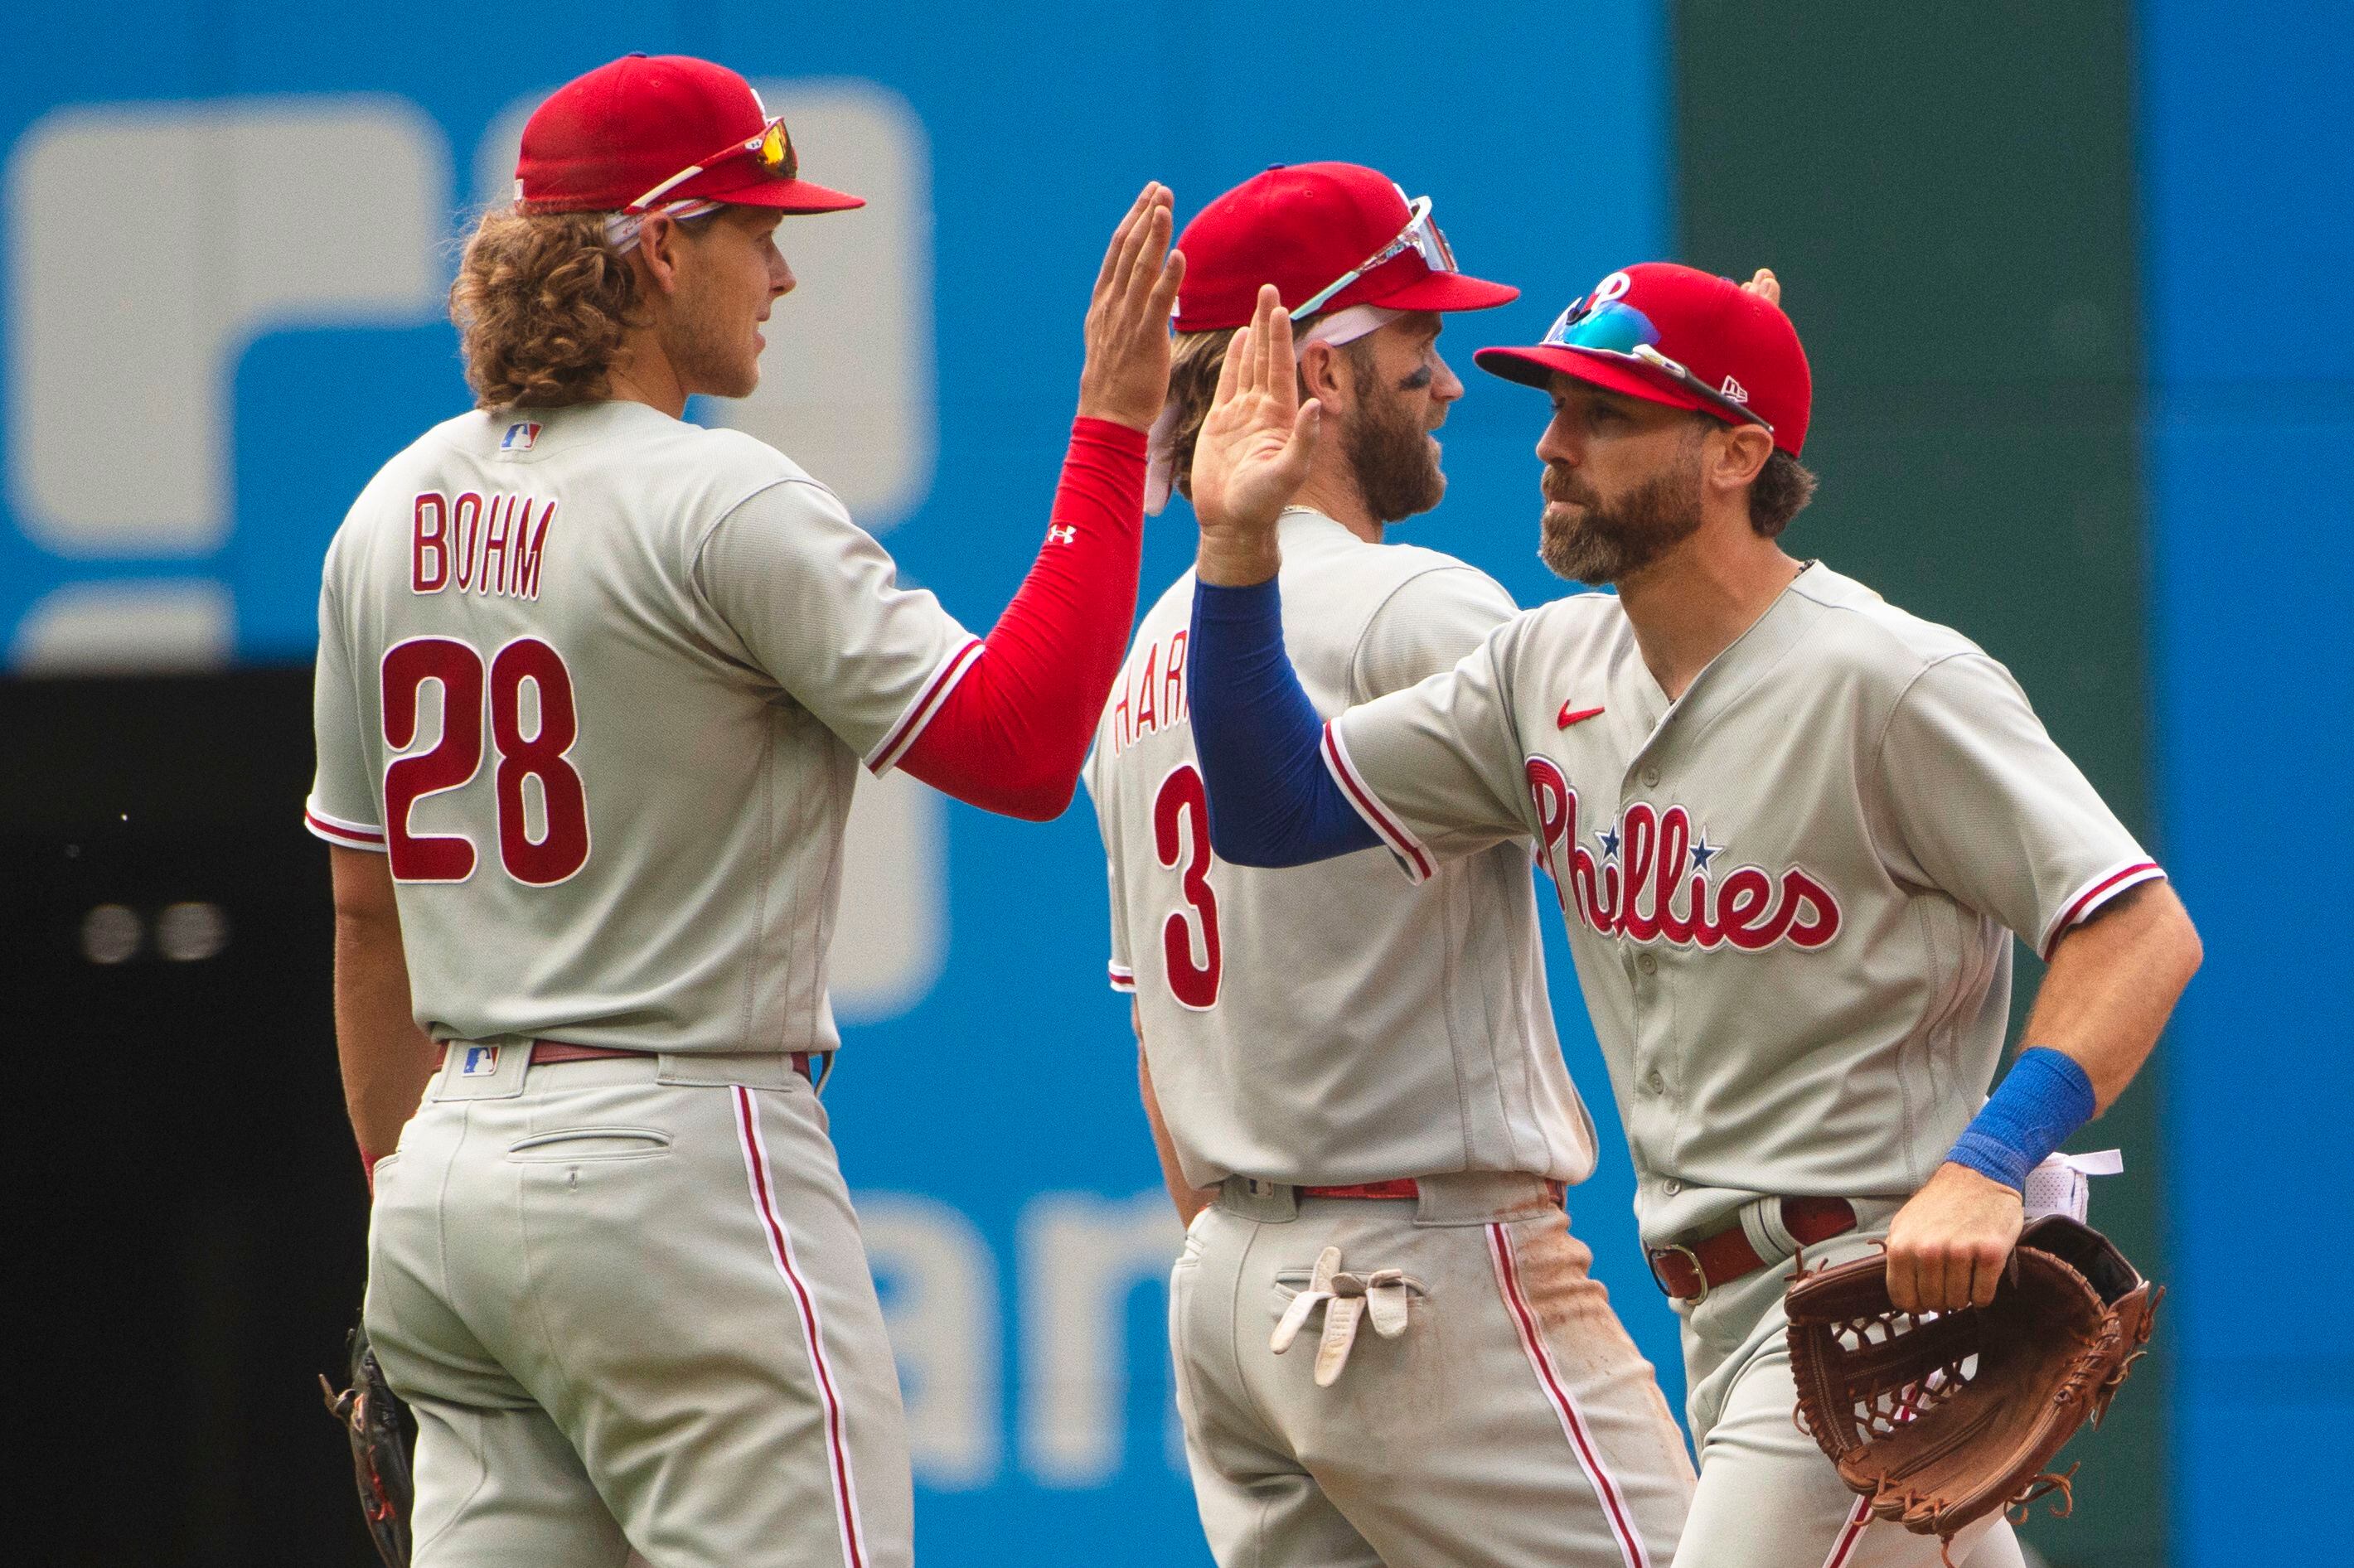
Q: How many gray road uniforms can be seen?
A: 3